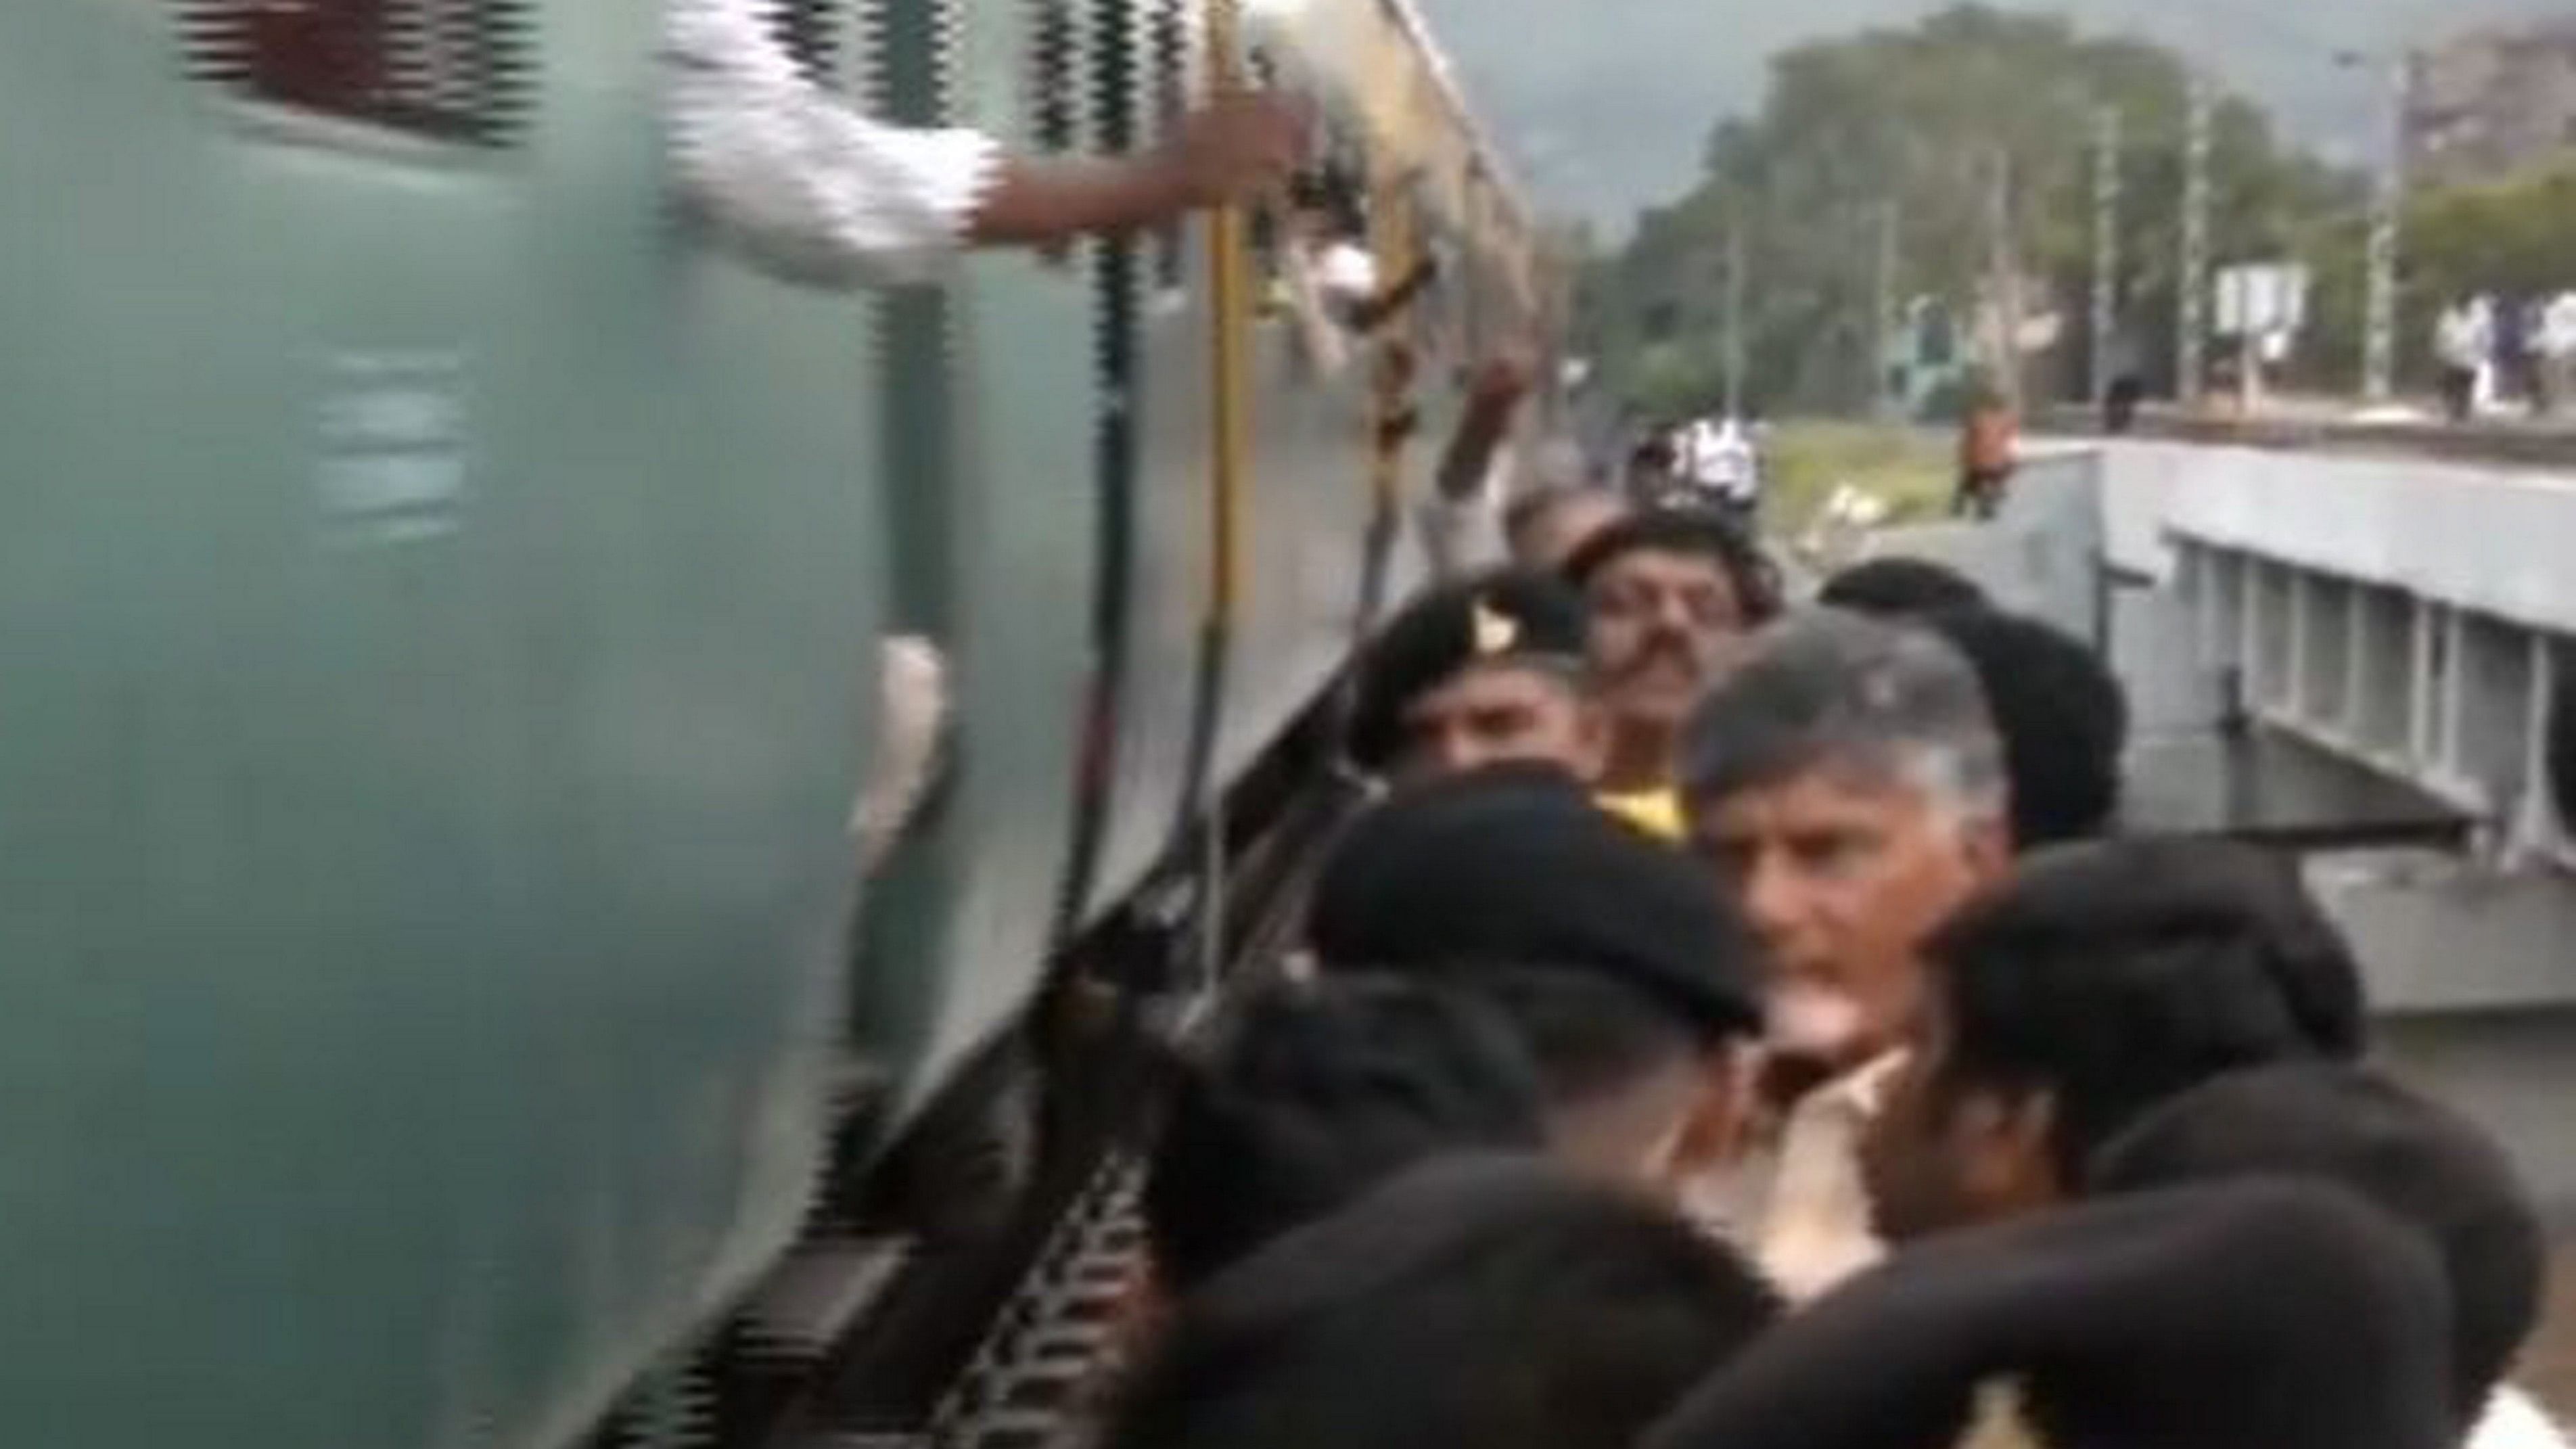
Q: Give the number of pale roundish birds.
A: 0